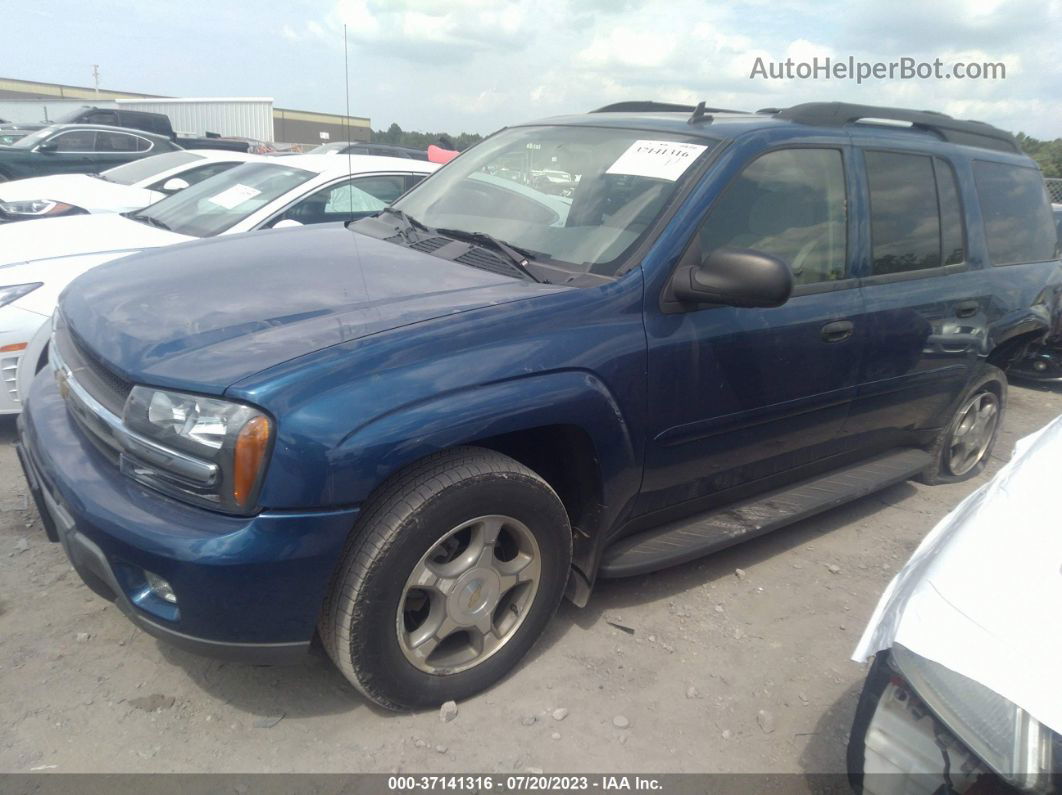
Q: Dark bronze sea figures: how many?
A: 0